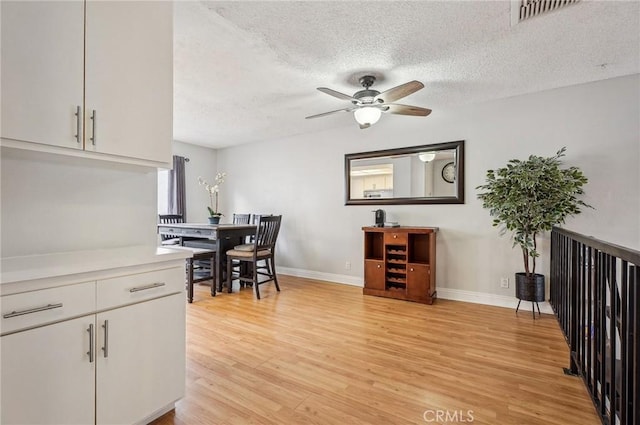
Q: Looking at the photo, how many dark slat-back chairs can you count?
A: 4